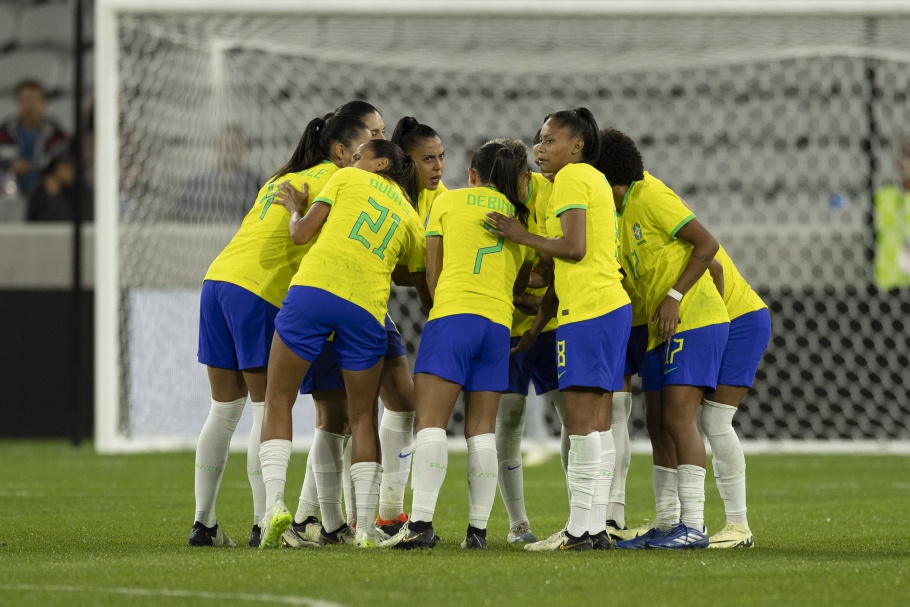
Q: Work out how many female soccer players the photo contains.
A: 10